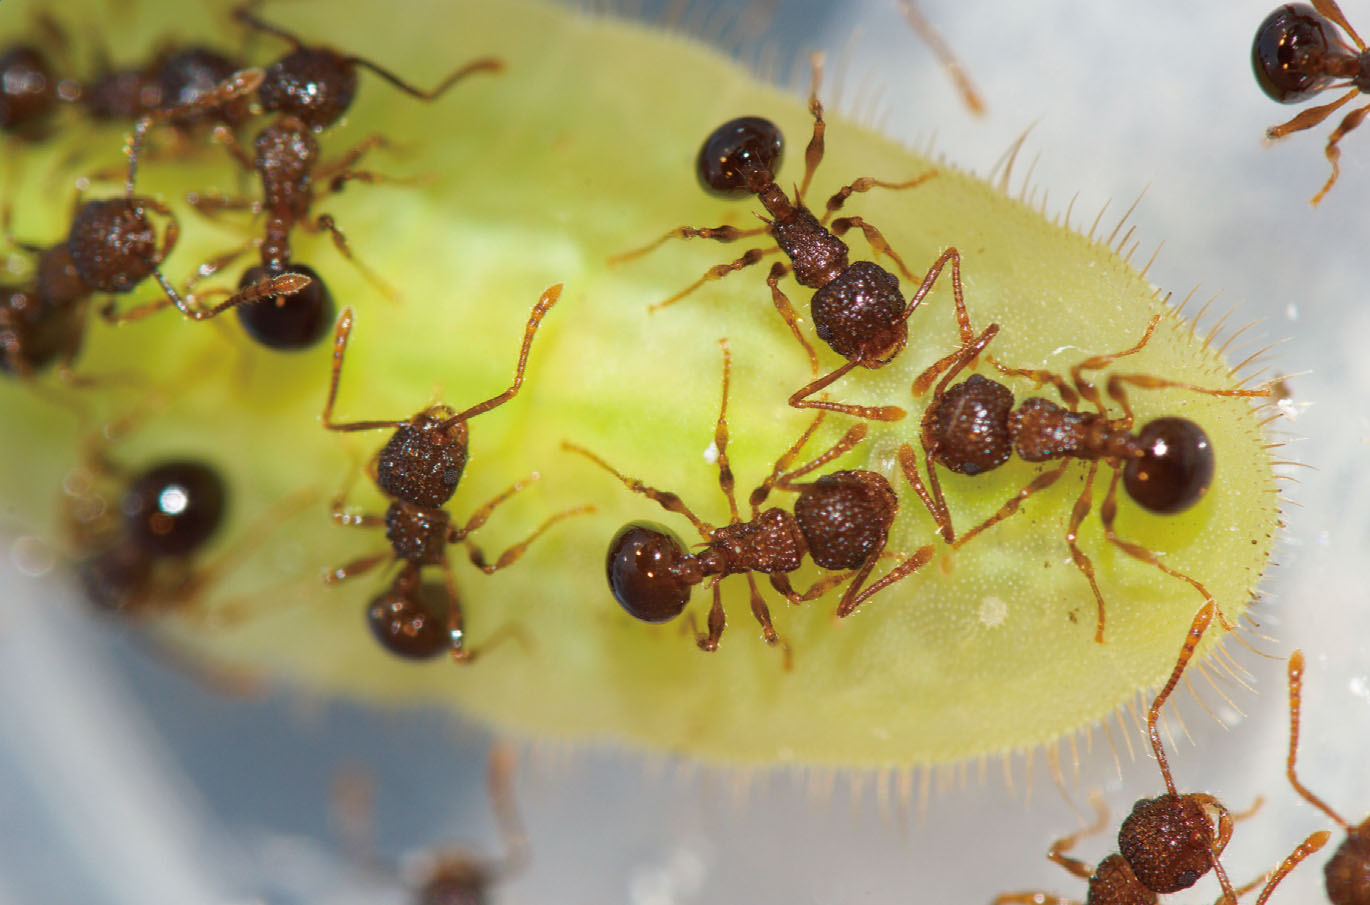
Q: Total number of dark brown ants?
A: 12